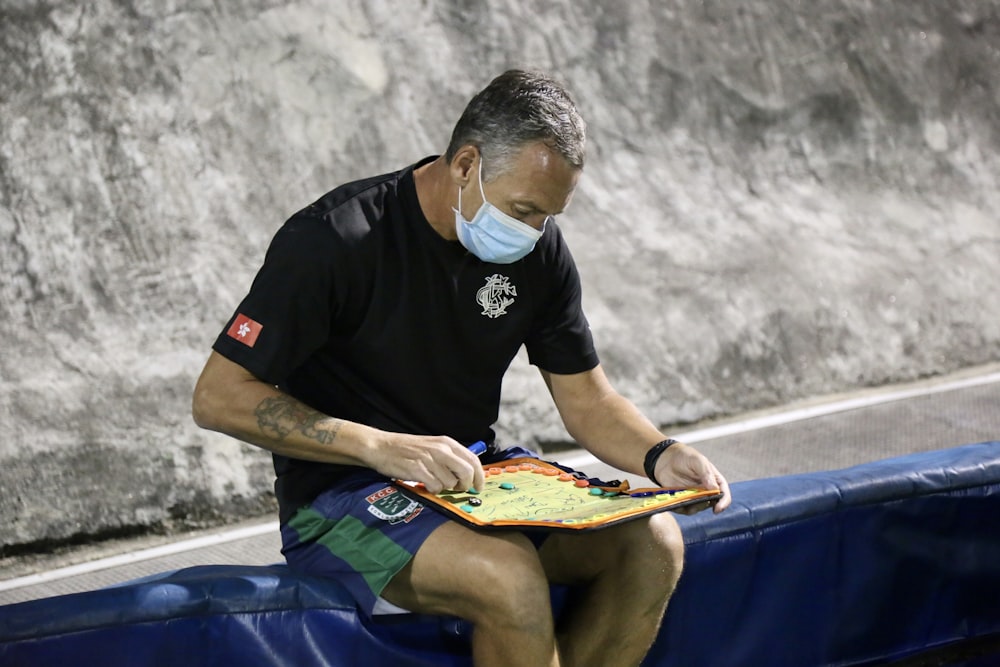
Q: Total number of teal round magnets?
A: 5